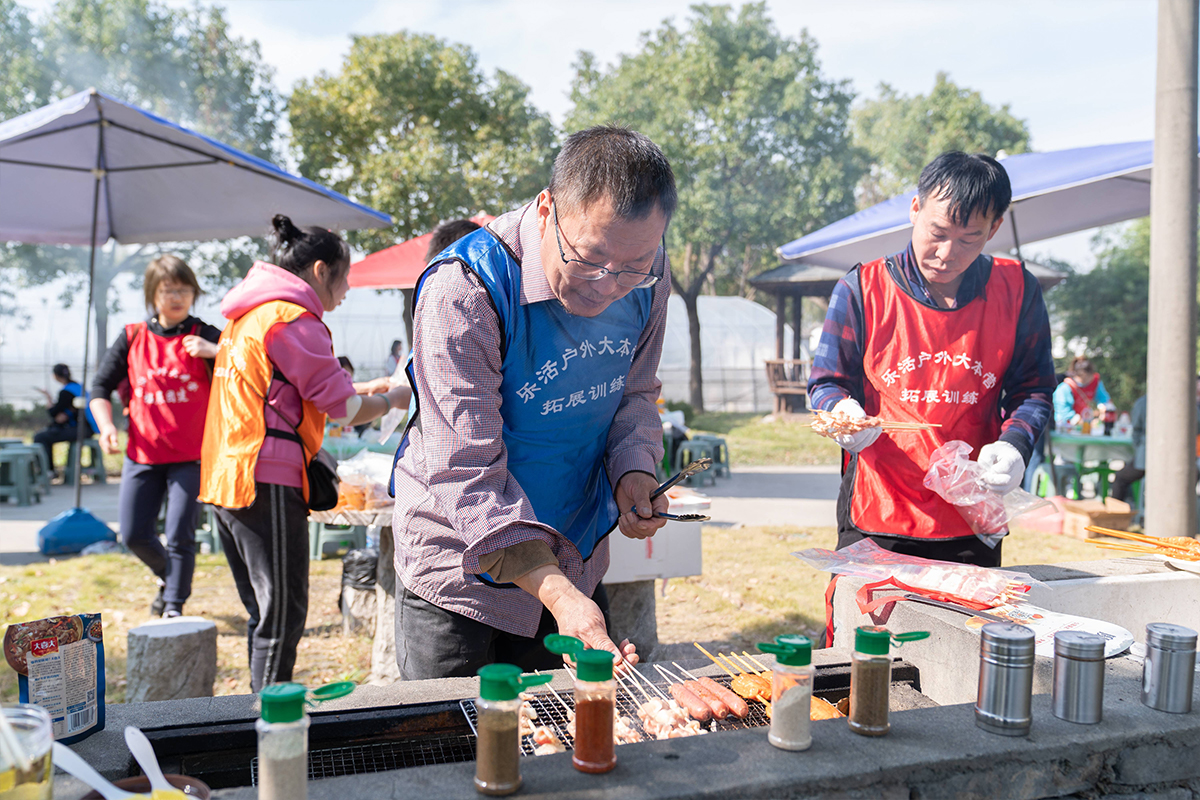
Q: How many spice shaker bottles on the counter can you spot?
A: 8